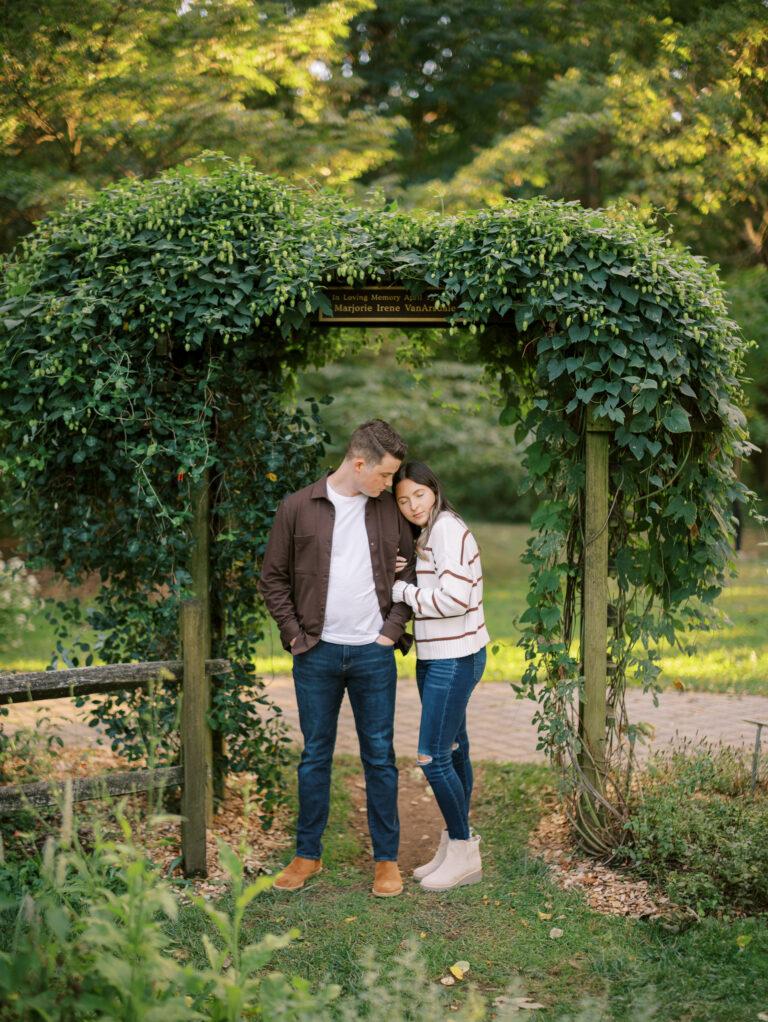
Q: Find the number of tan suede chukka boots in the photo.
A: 2